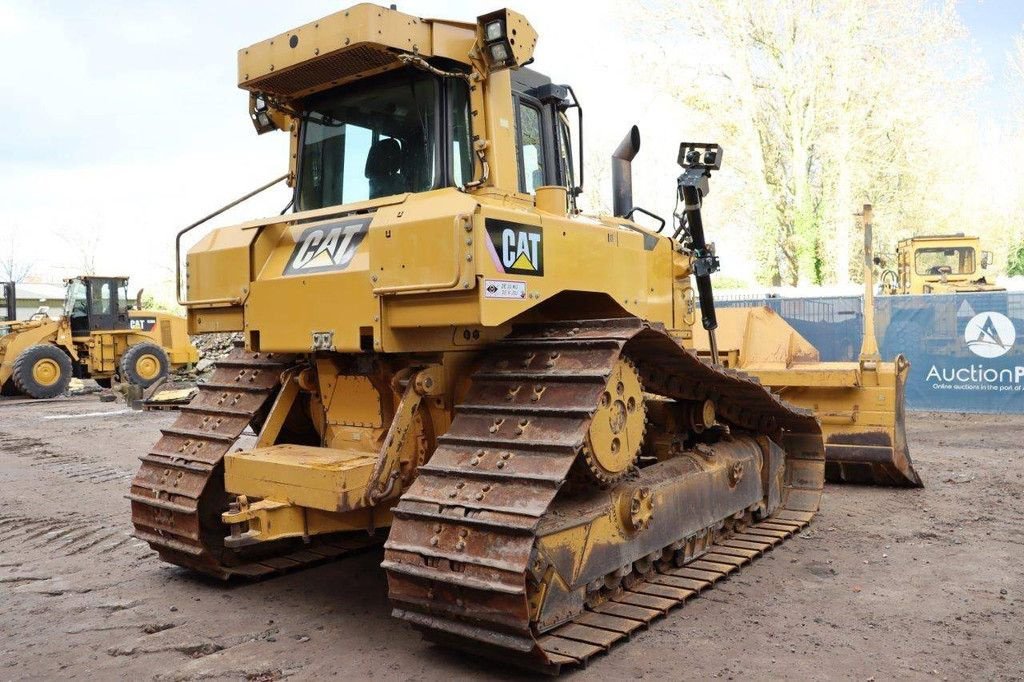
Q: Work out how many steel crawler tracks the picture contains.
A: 2